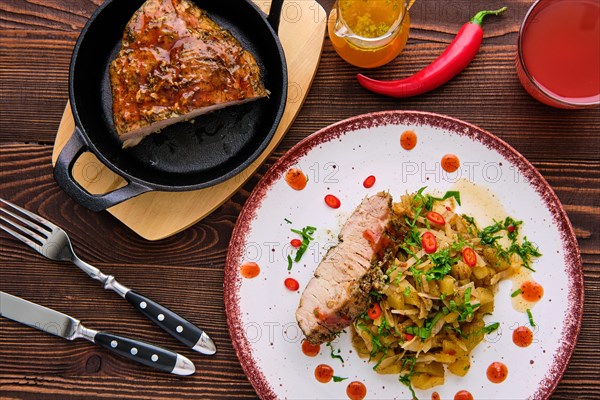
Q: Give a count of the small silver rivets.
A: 6